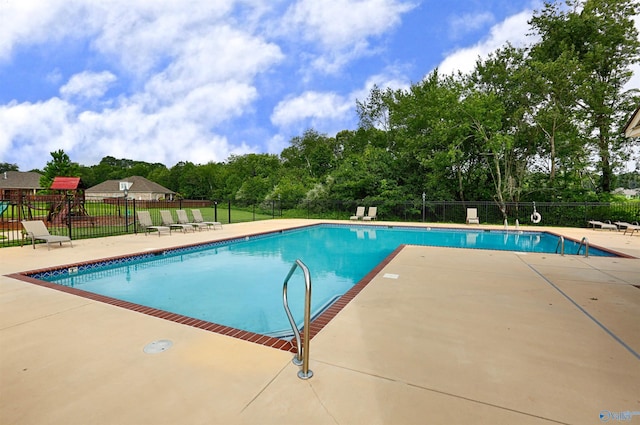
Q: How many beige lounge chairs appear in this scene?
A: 10